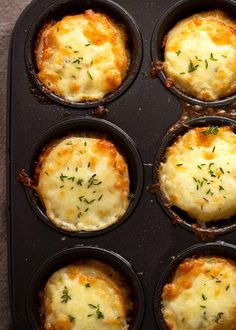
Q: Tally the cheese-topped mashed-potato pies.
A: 6